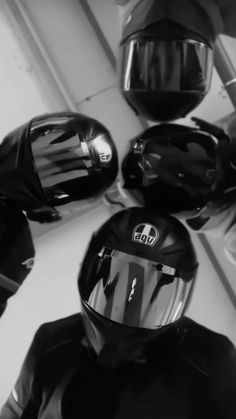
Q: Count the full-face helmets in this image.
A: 4